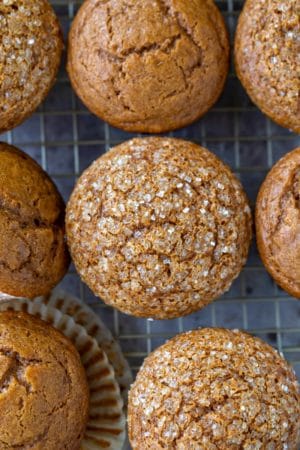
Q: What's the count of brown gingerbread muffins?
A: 8